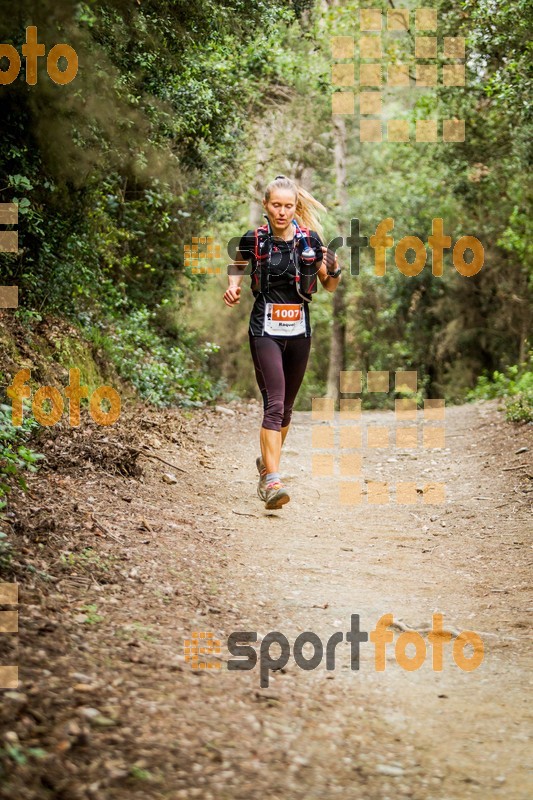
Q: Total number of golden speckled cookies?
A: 0